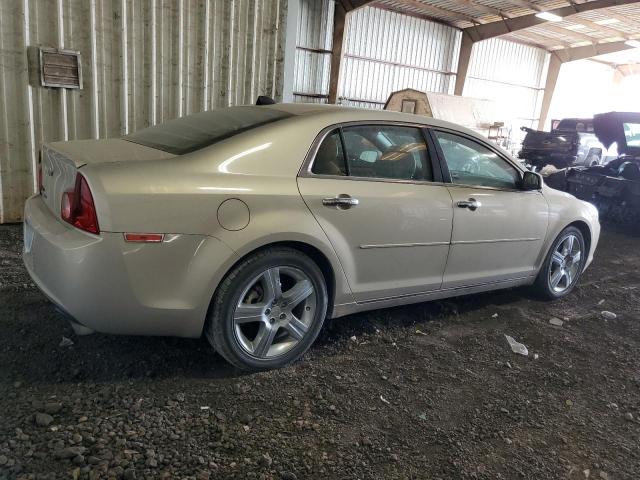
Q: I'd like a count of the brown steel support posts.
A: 3